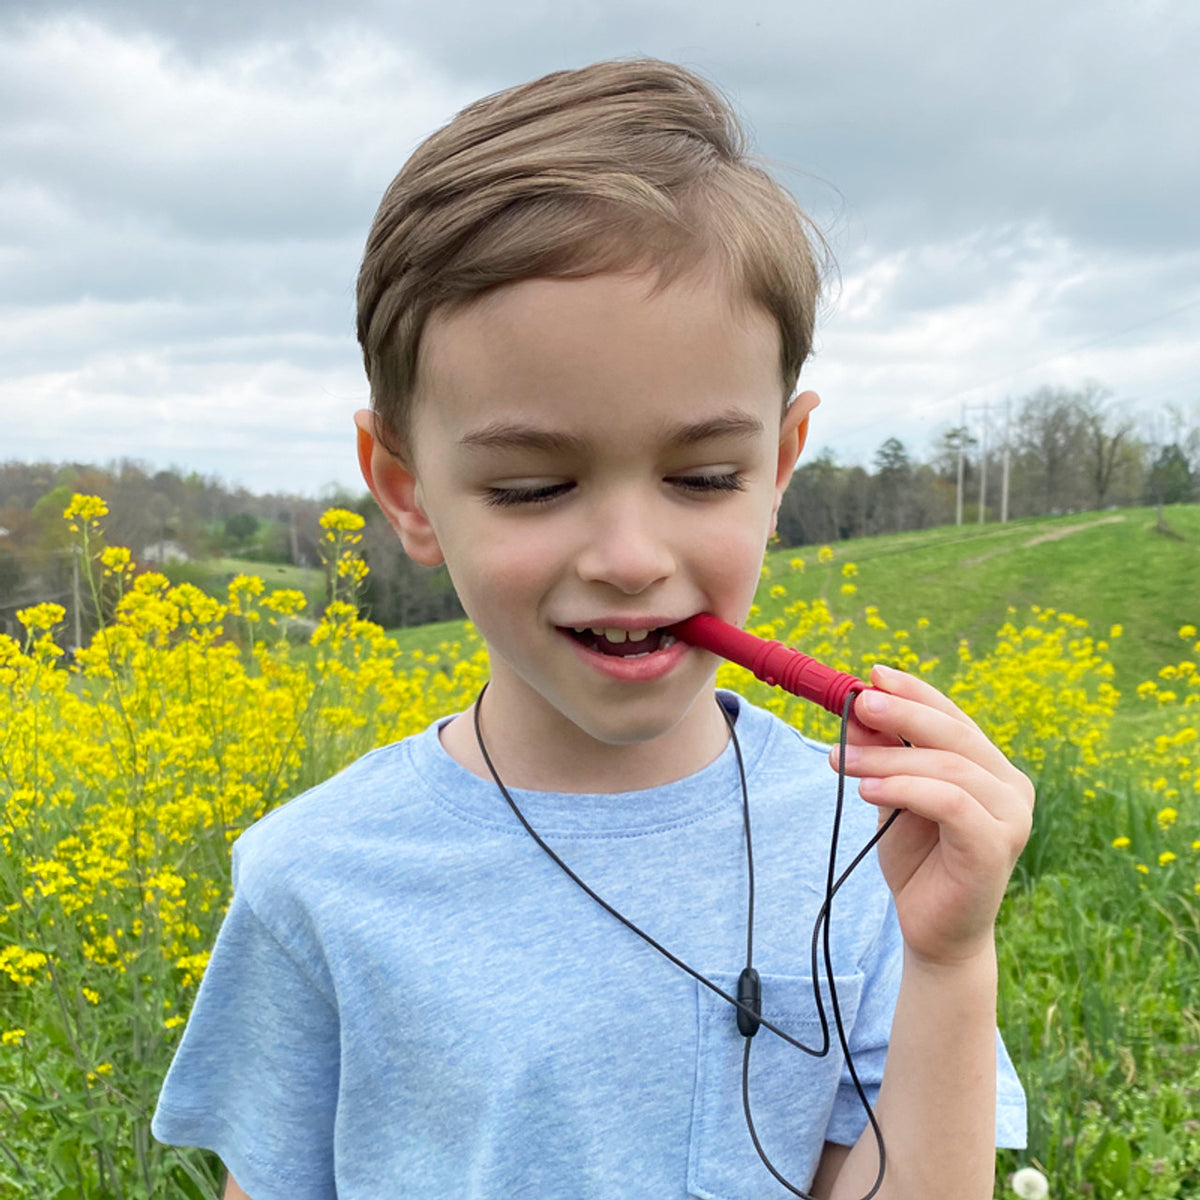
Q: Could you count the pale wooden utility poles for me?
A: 3